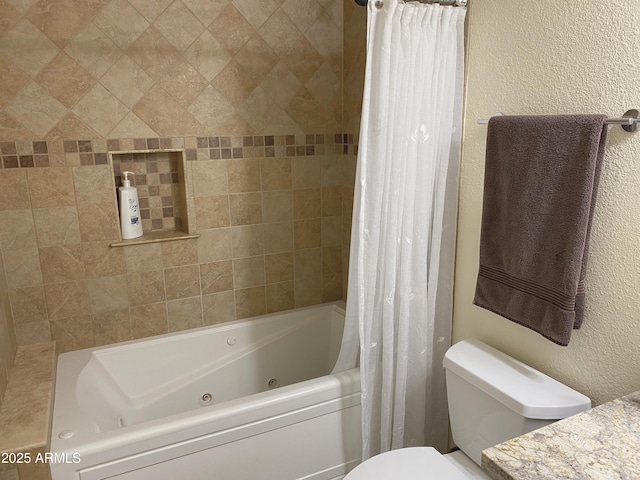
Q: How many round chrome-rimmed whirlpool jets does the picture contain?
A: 2